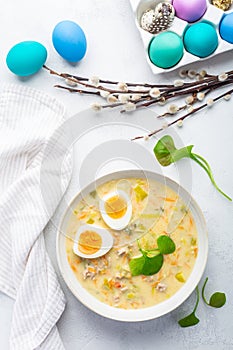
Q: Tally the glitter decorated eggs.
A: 1